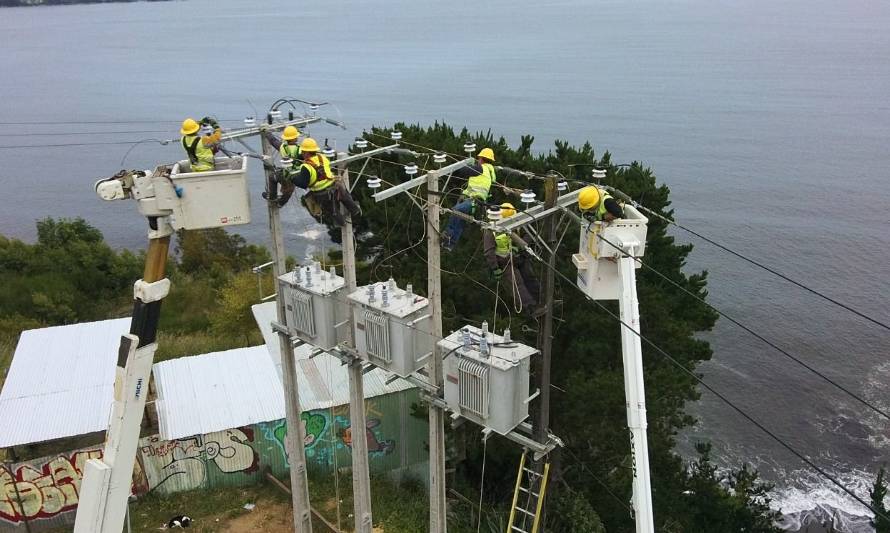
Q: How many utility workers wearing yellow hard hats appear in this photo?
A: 6